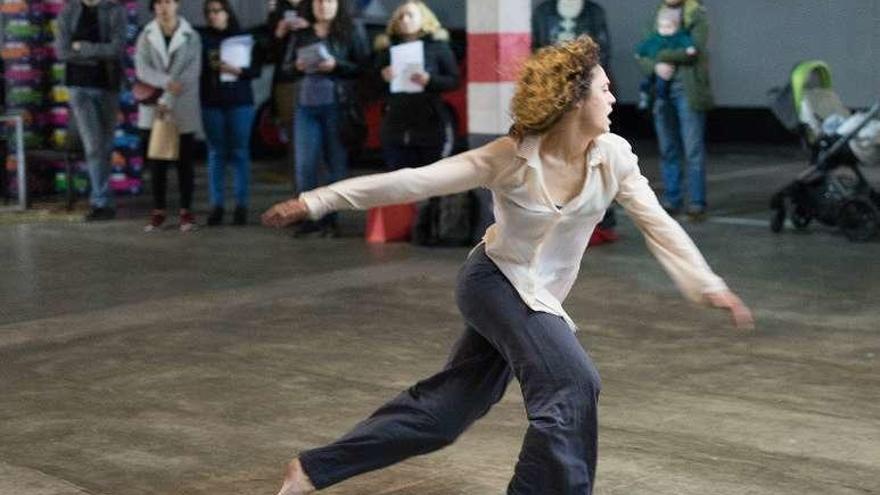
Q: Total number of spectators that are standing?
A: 8